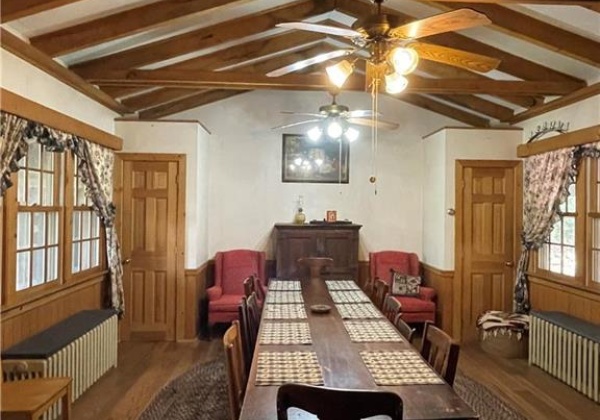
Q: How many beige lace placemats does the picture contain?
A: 10